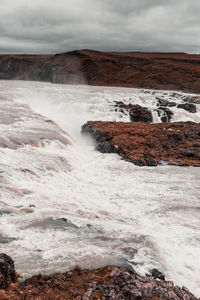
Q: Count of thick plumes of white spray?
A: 1